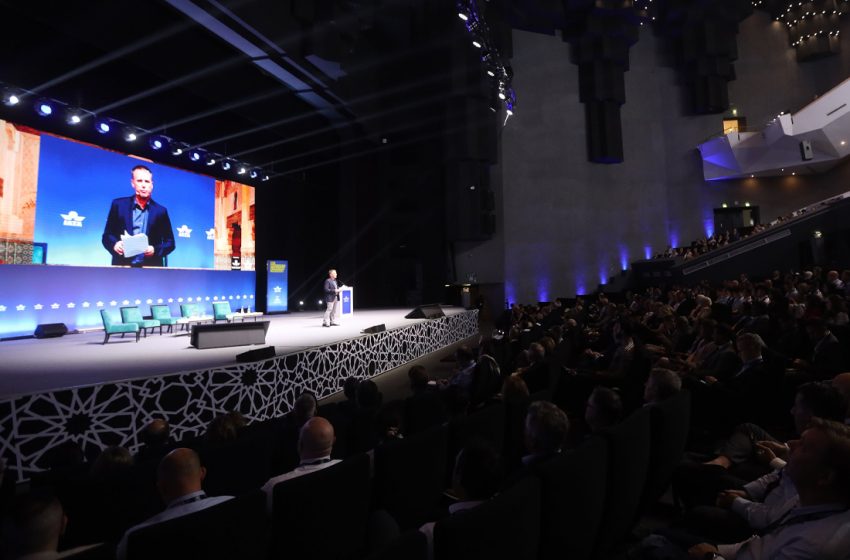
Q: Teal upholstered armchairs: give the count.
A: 5